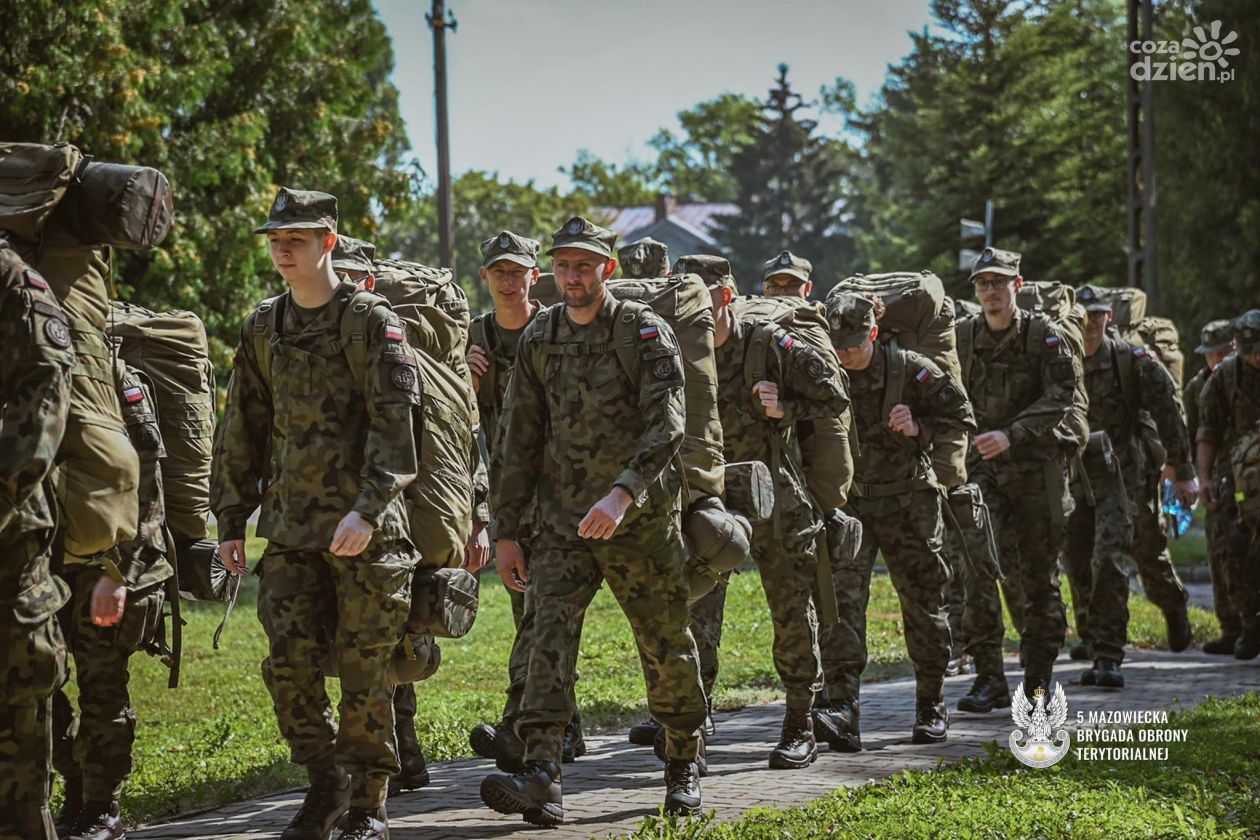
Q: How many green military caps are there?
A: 12